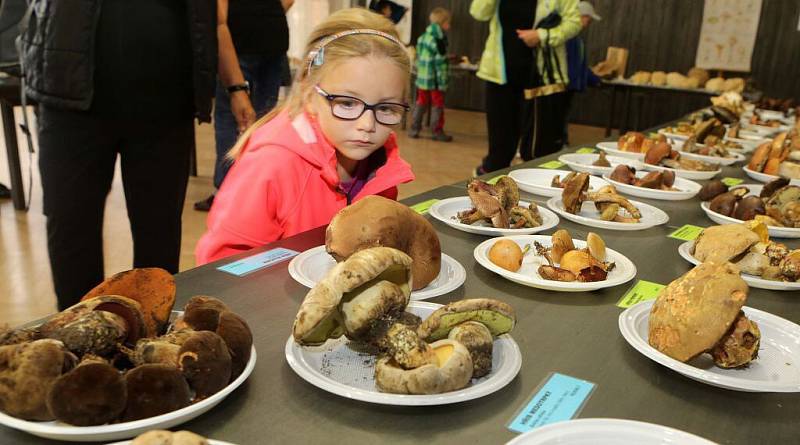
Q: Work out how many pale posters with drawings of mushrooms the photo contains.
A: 1